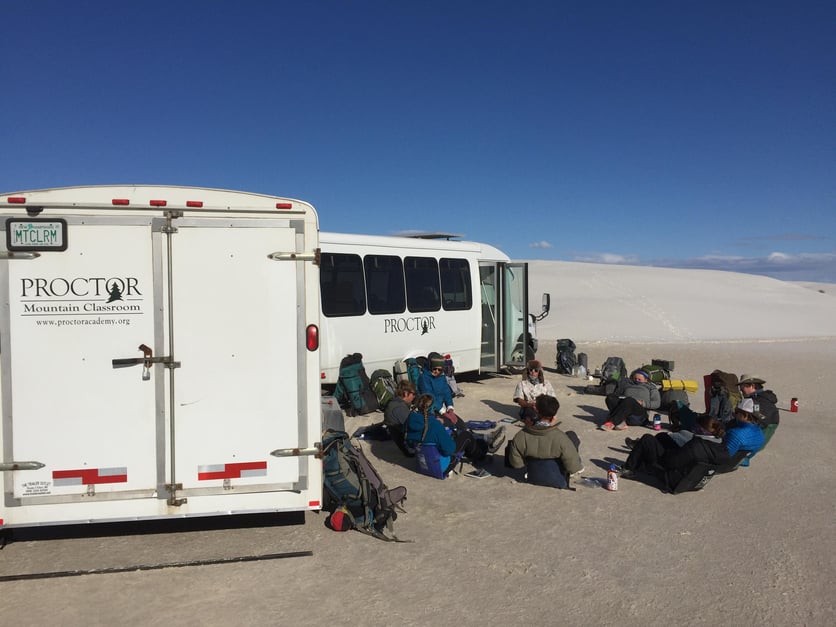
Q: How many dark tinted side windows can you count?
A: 4